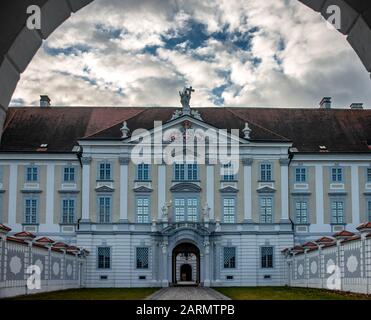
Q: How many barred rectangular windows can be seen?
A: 4